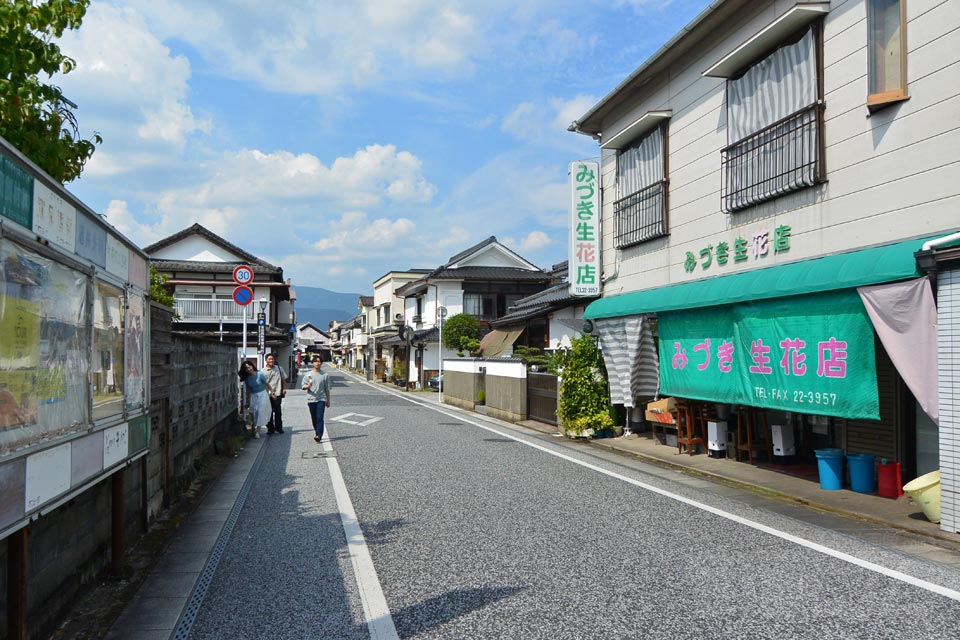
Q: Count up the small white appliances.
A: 2